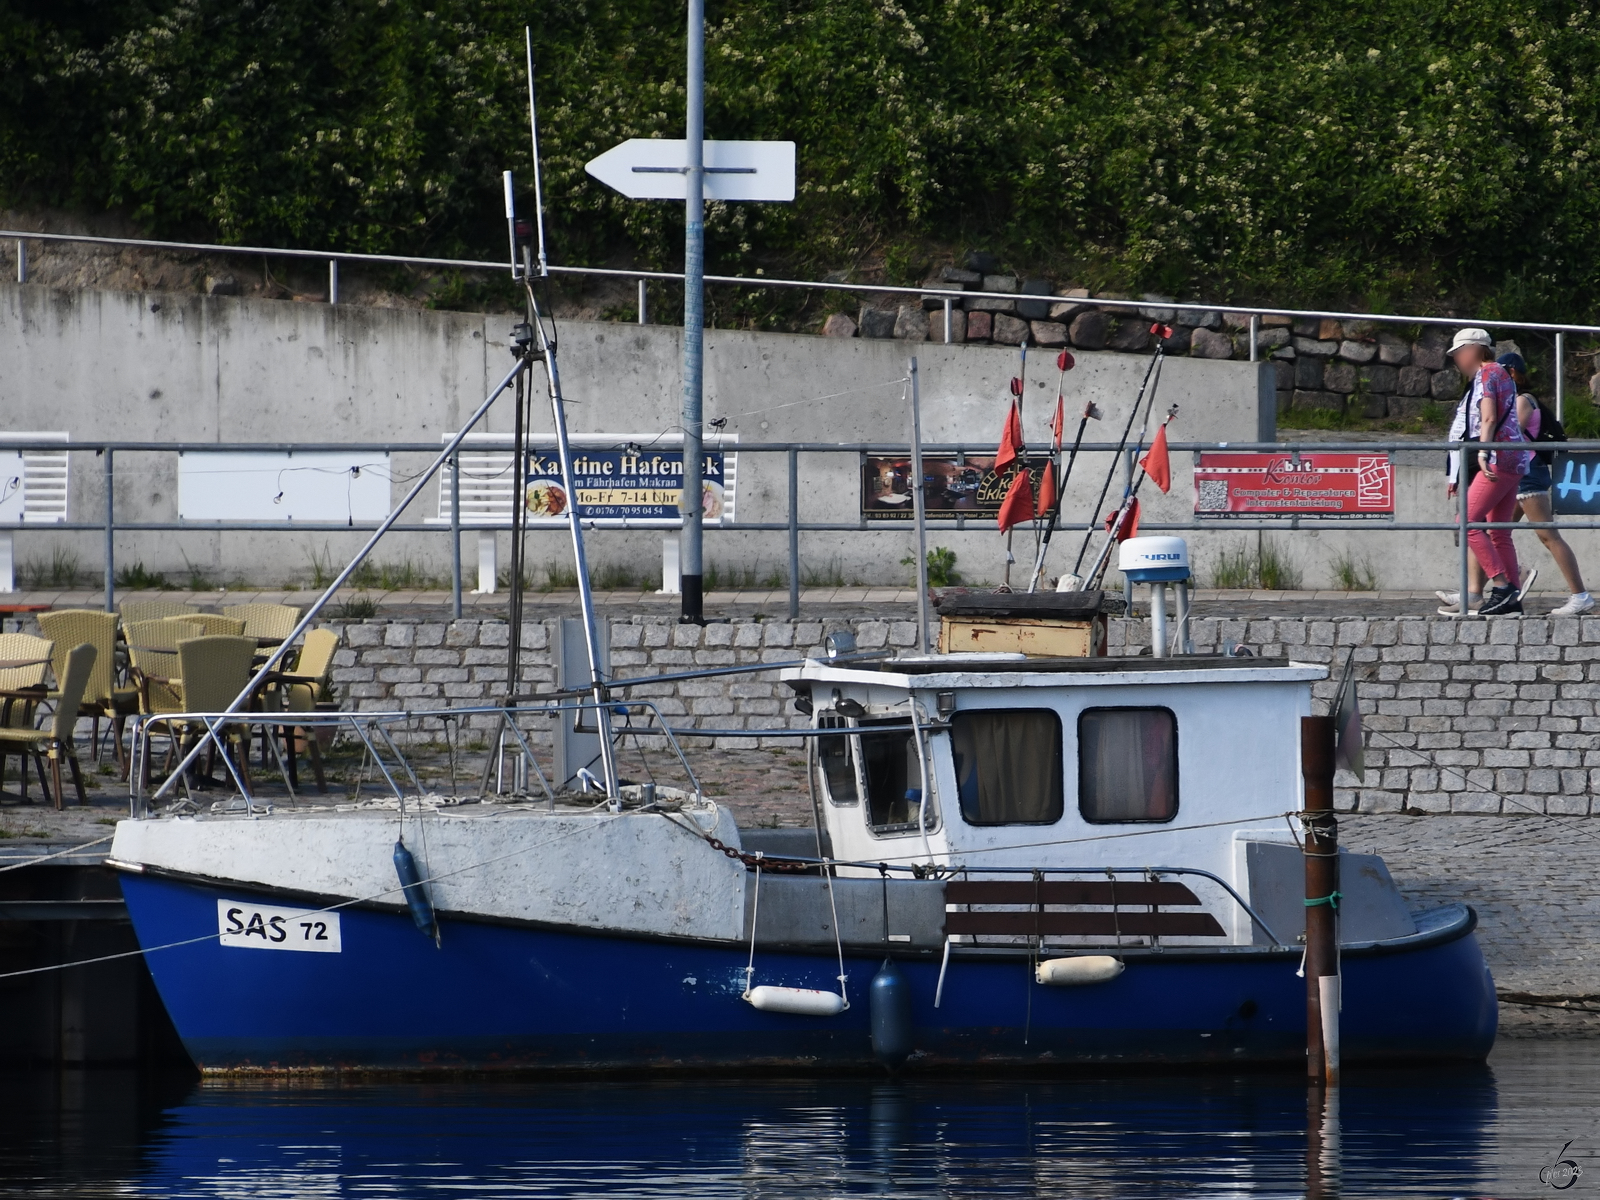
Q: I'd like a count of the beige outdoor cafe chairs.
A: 9